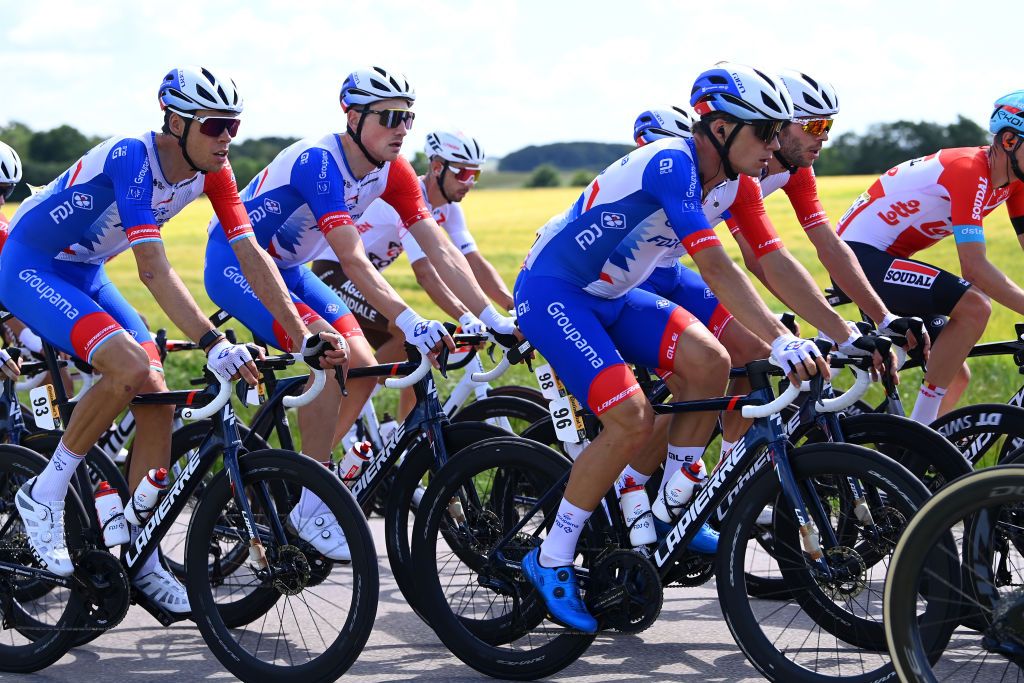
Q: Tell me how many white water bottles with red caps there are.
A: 5